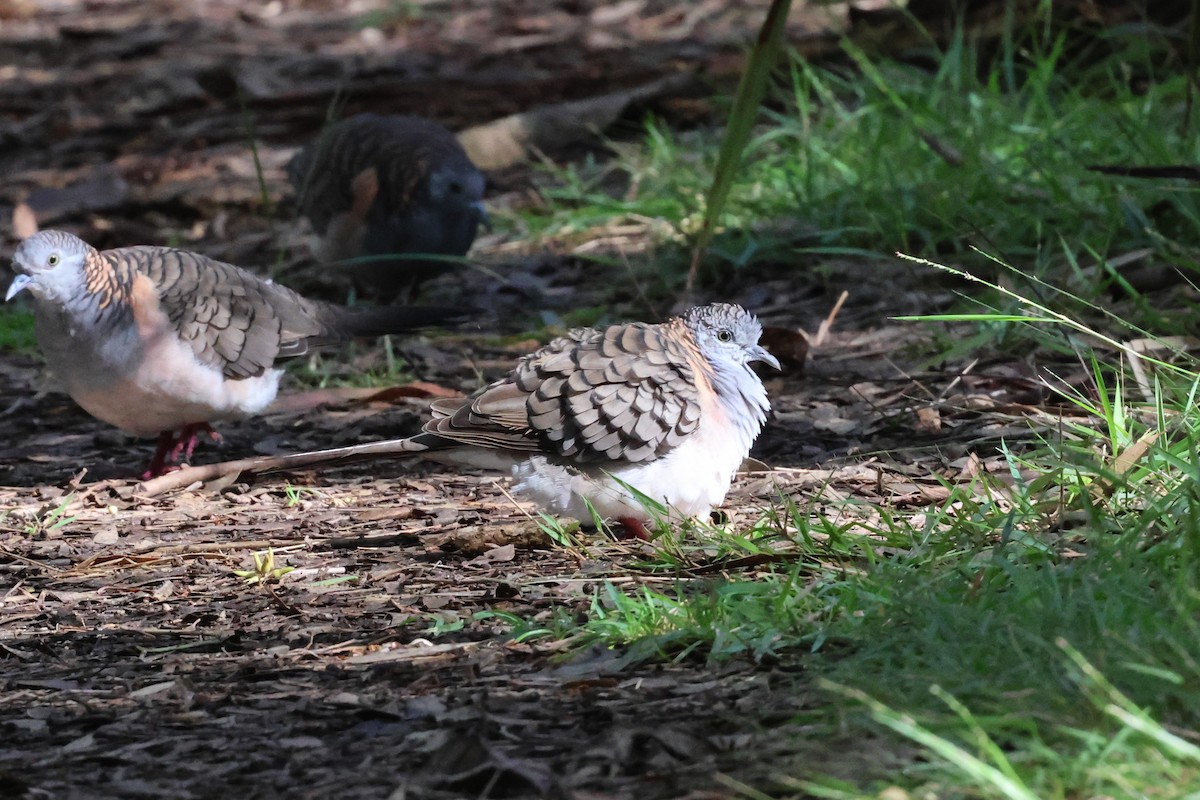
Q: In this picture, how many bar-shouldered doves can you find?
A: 3